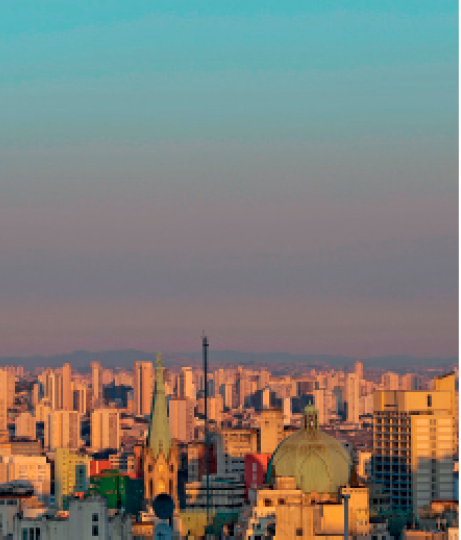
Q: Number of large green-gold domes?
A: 1